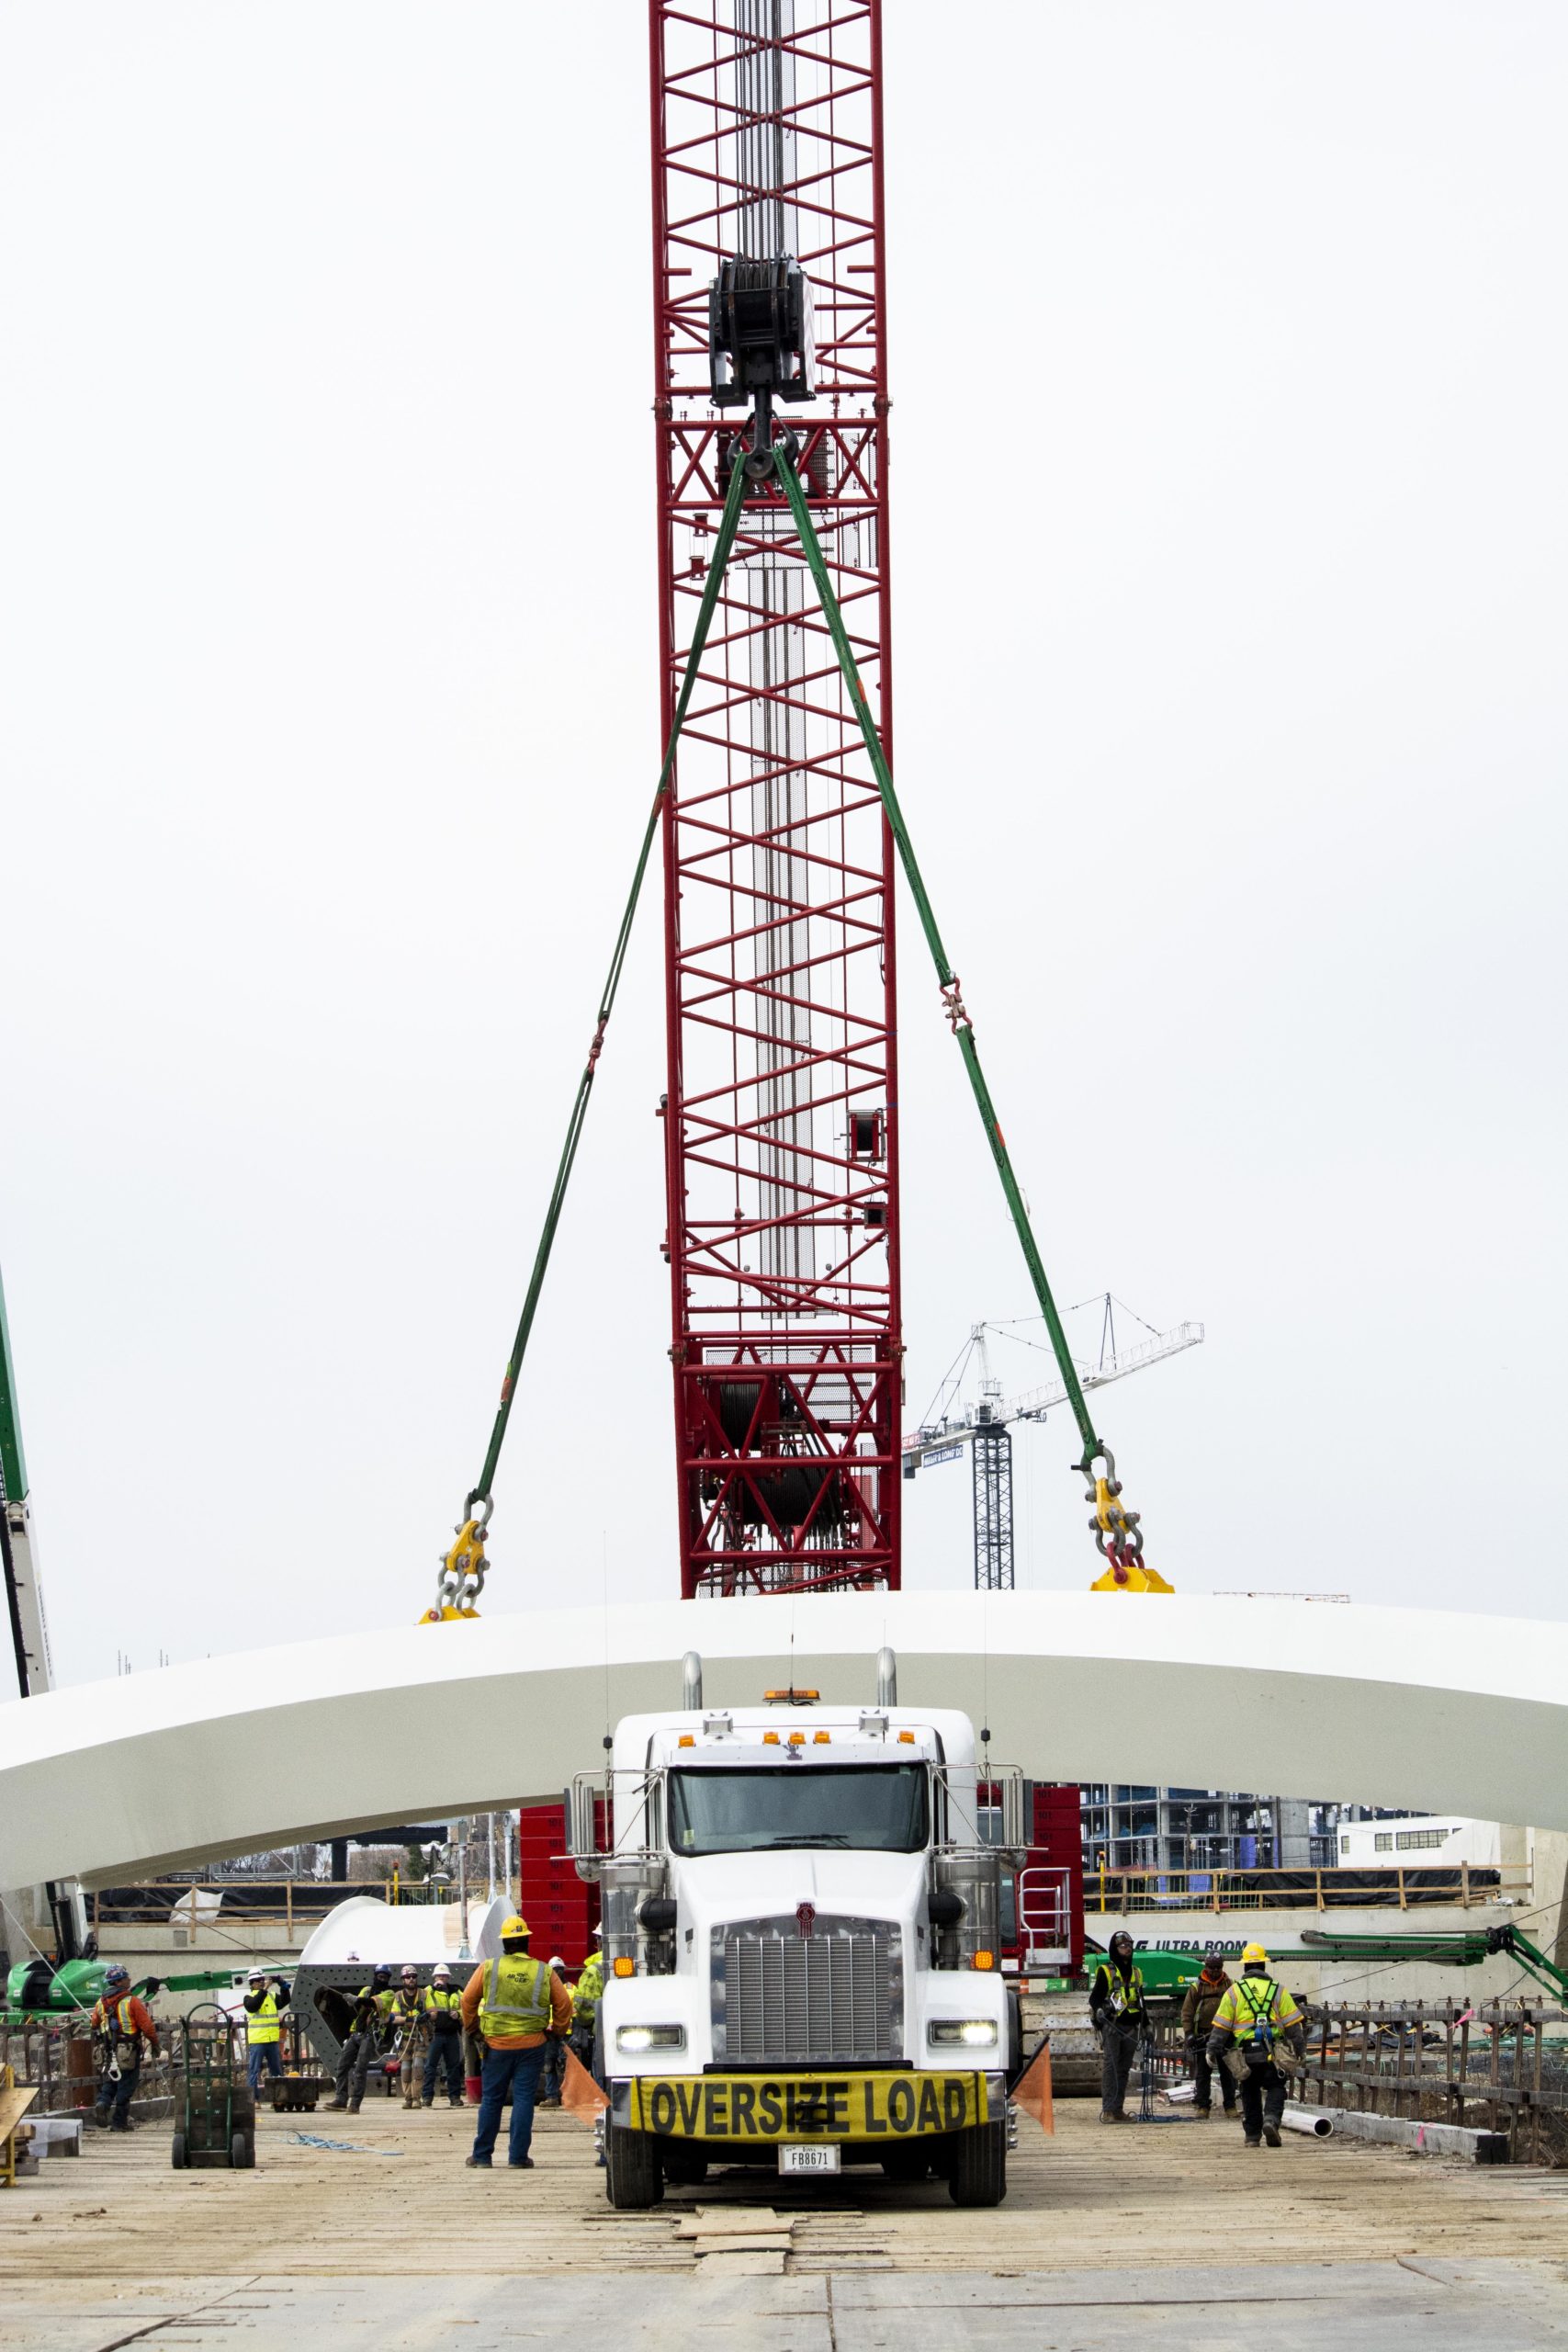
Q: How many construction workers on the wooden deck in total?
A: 11